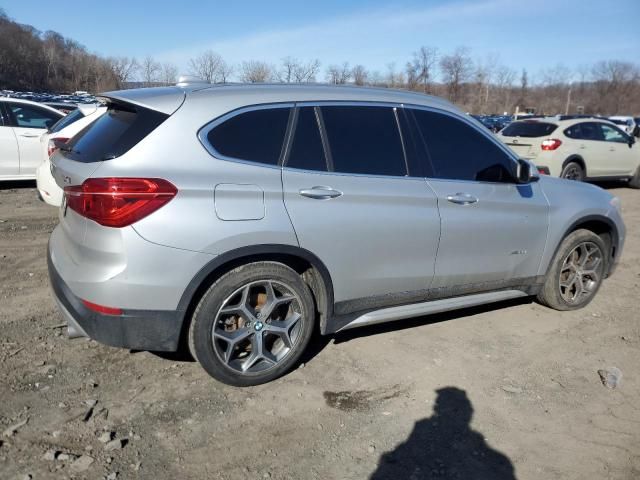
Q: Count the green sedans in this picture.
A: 0